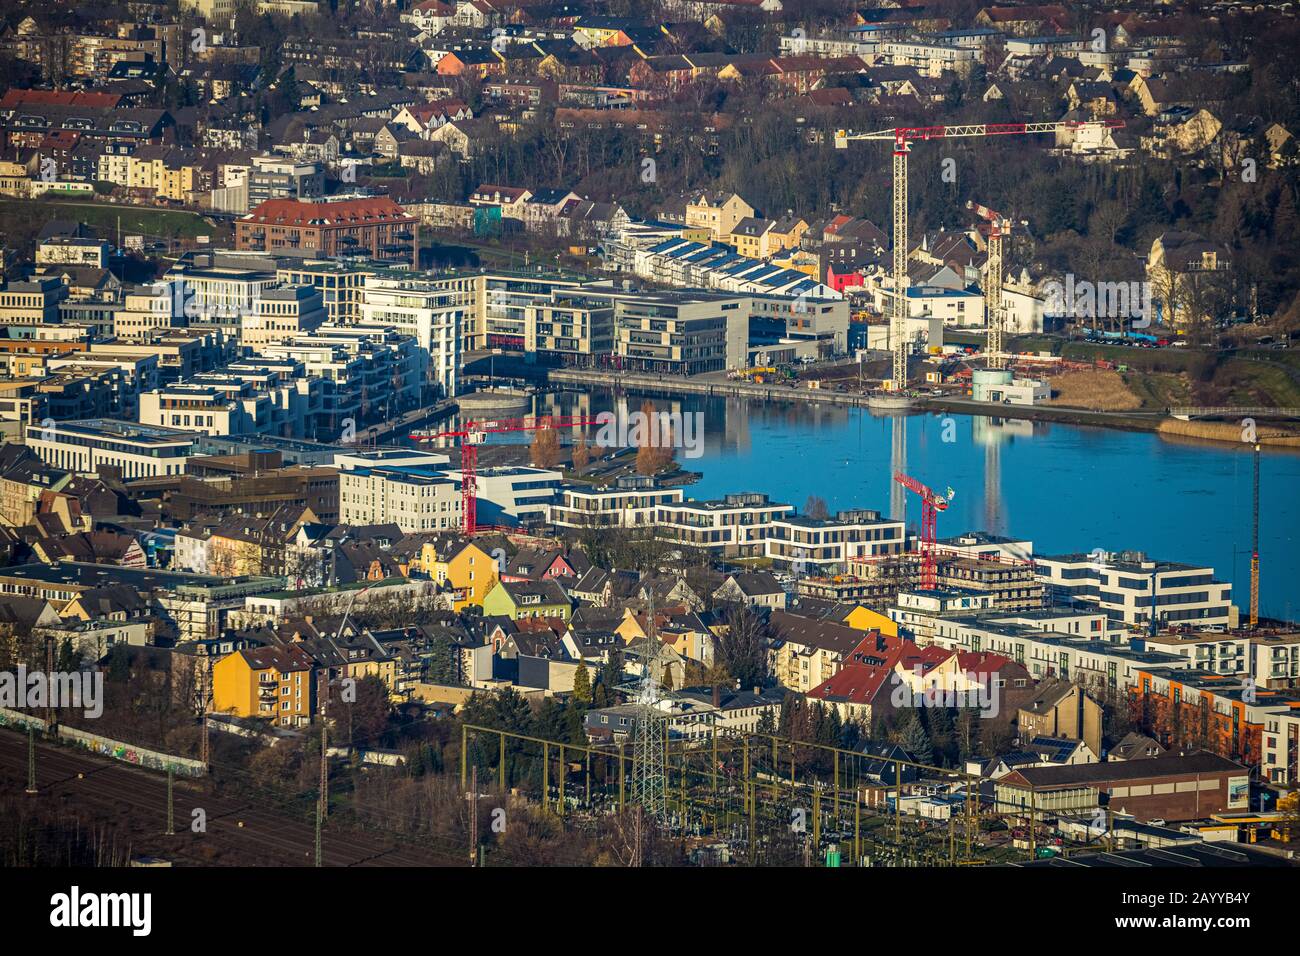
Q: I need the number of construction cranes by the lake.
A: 5